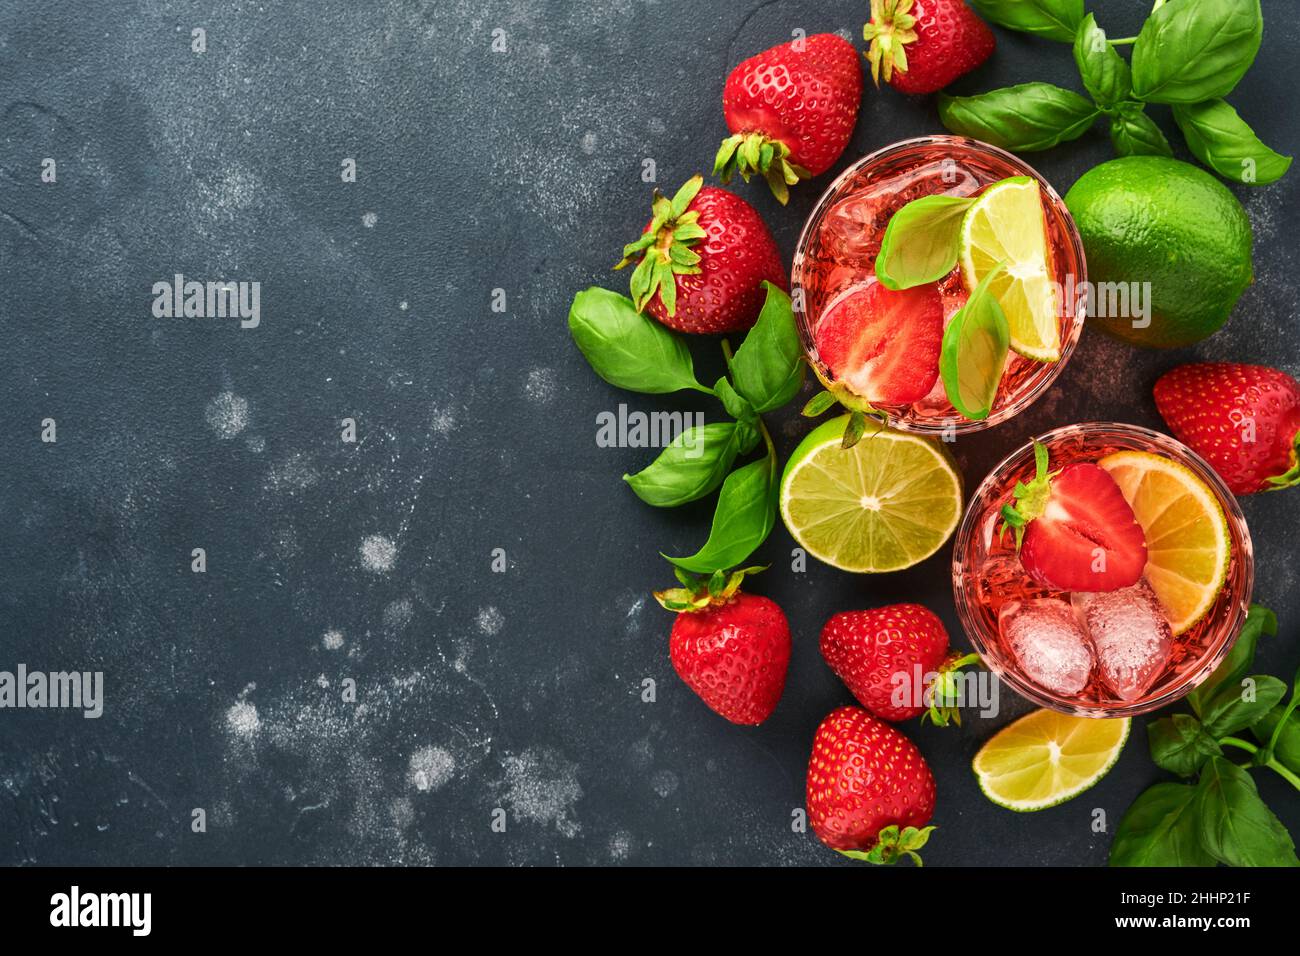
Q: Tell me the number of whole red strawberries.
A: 7